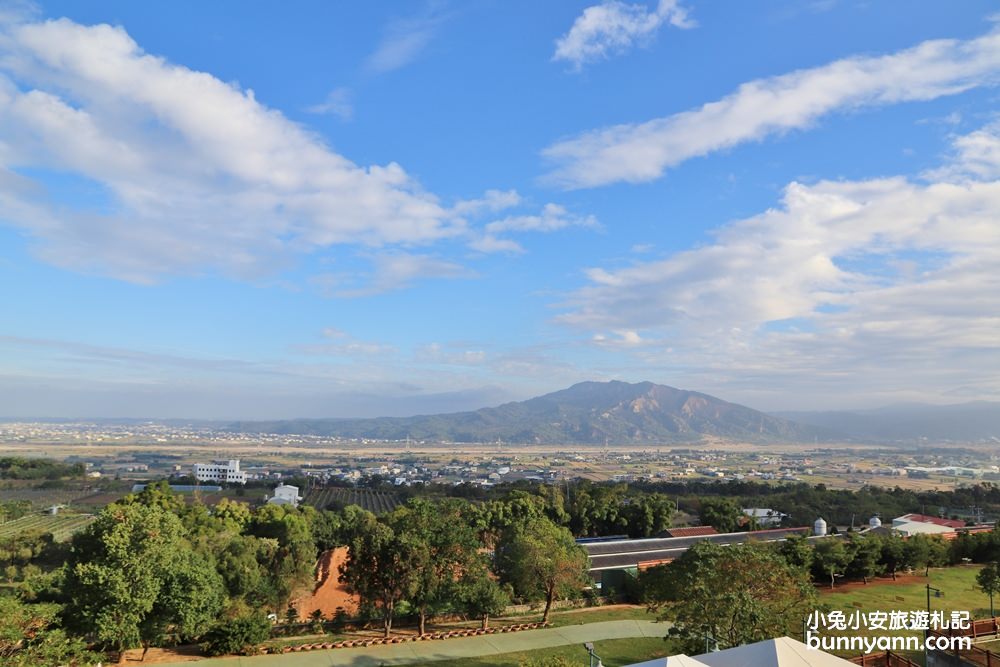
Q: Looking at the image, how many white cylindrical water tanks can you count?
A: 2